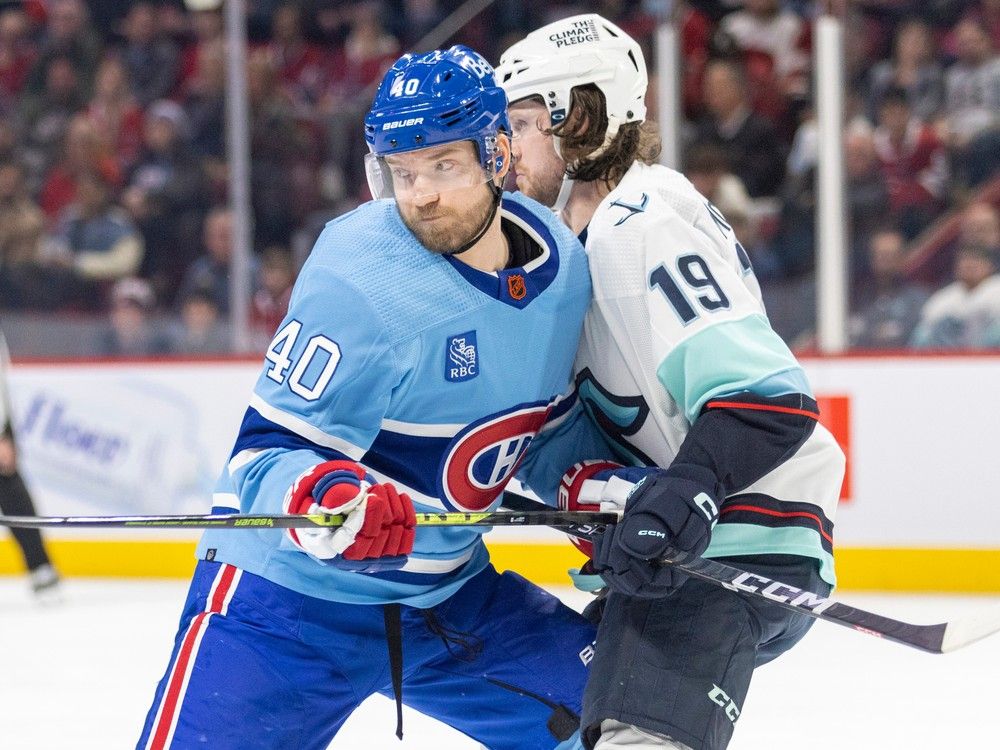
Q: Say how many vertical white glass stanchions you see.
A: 3